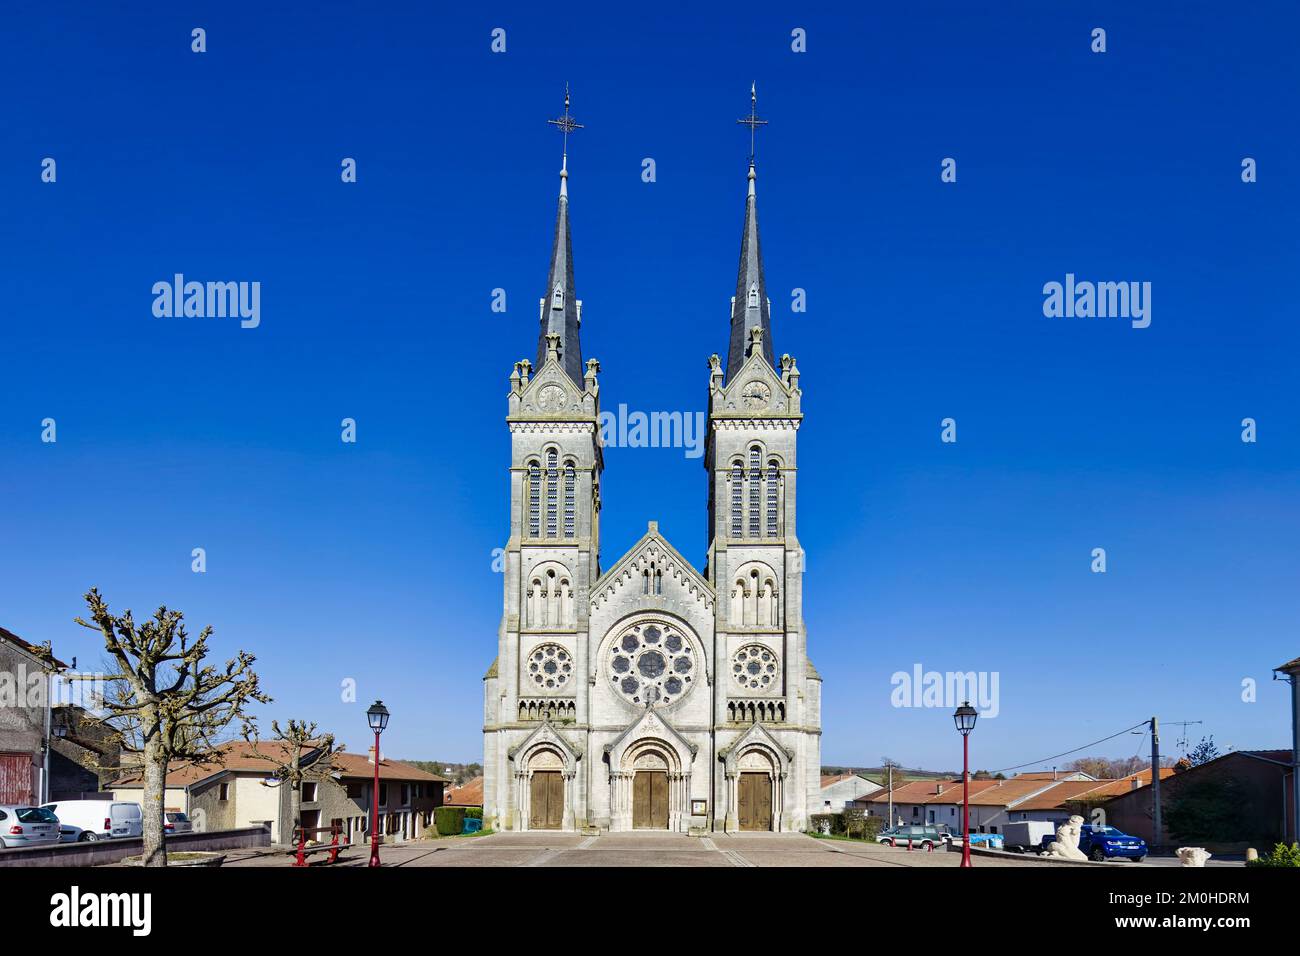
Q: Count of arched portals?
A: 3